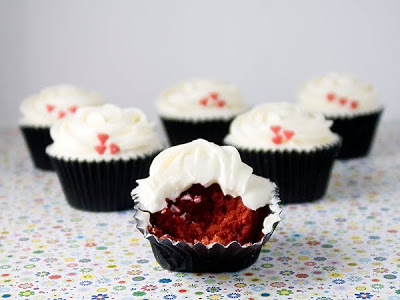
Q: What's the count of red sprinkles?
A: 15